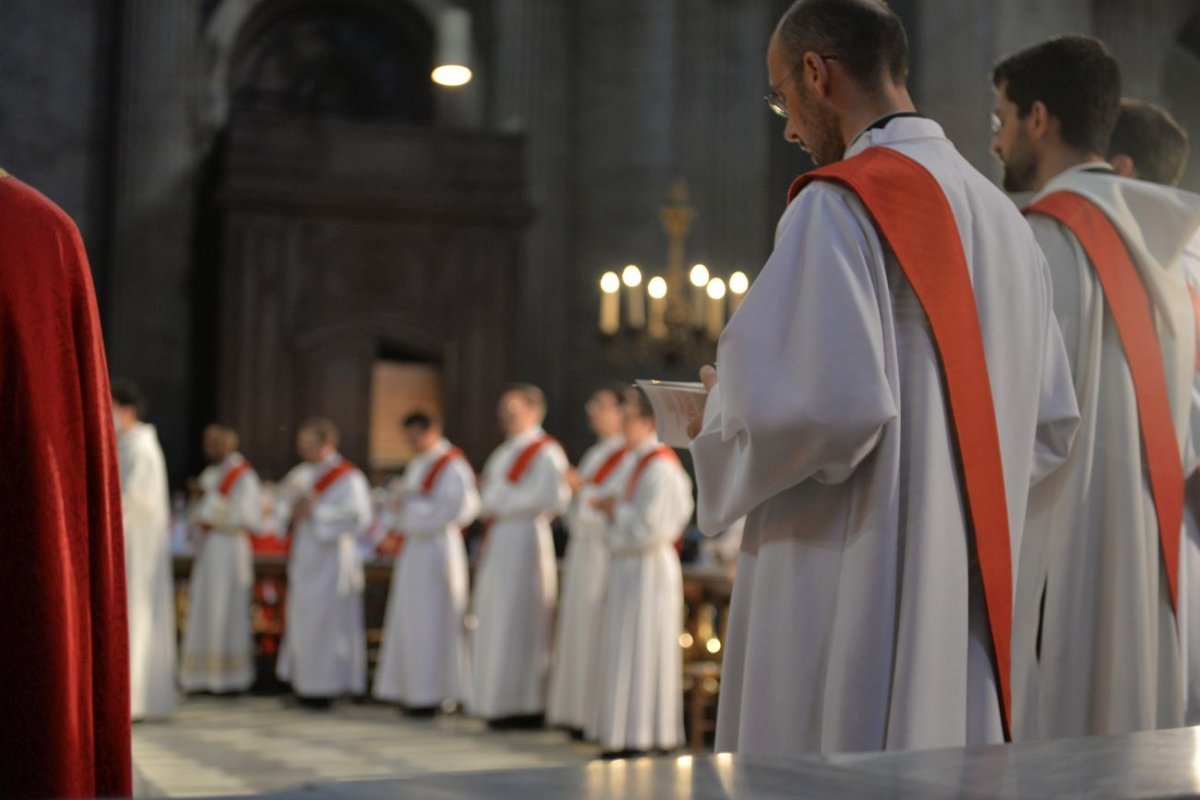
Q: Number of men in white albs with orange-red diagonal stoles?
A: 9